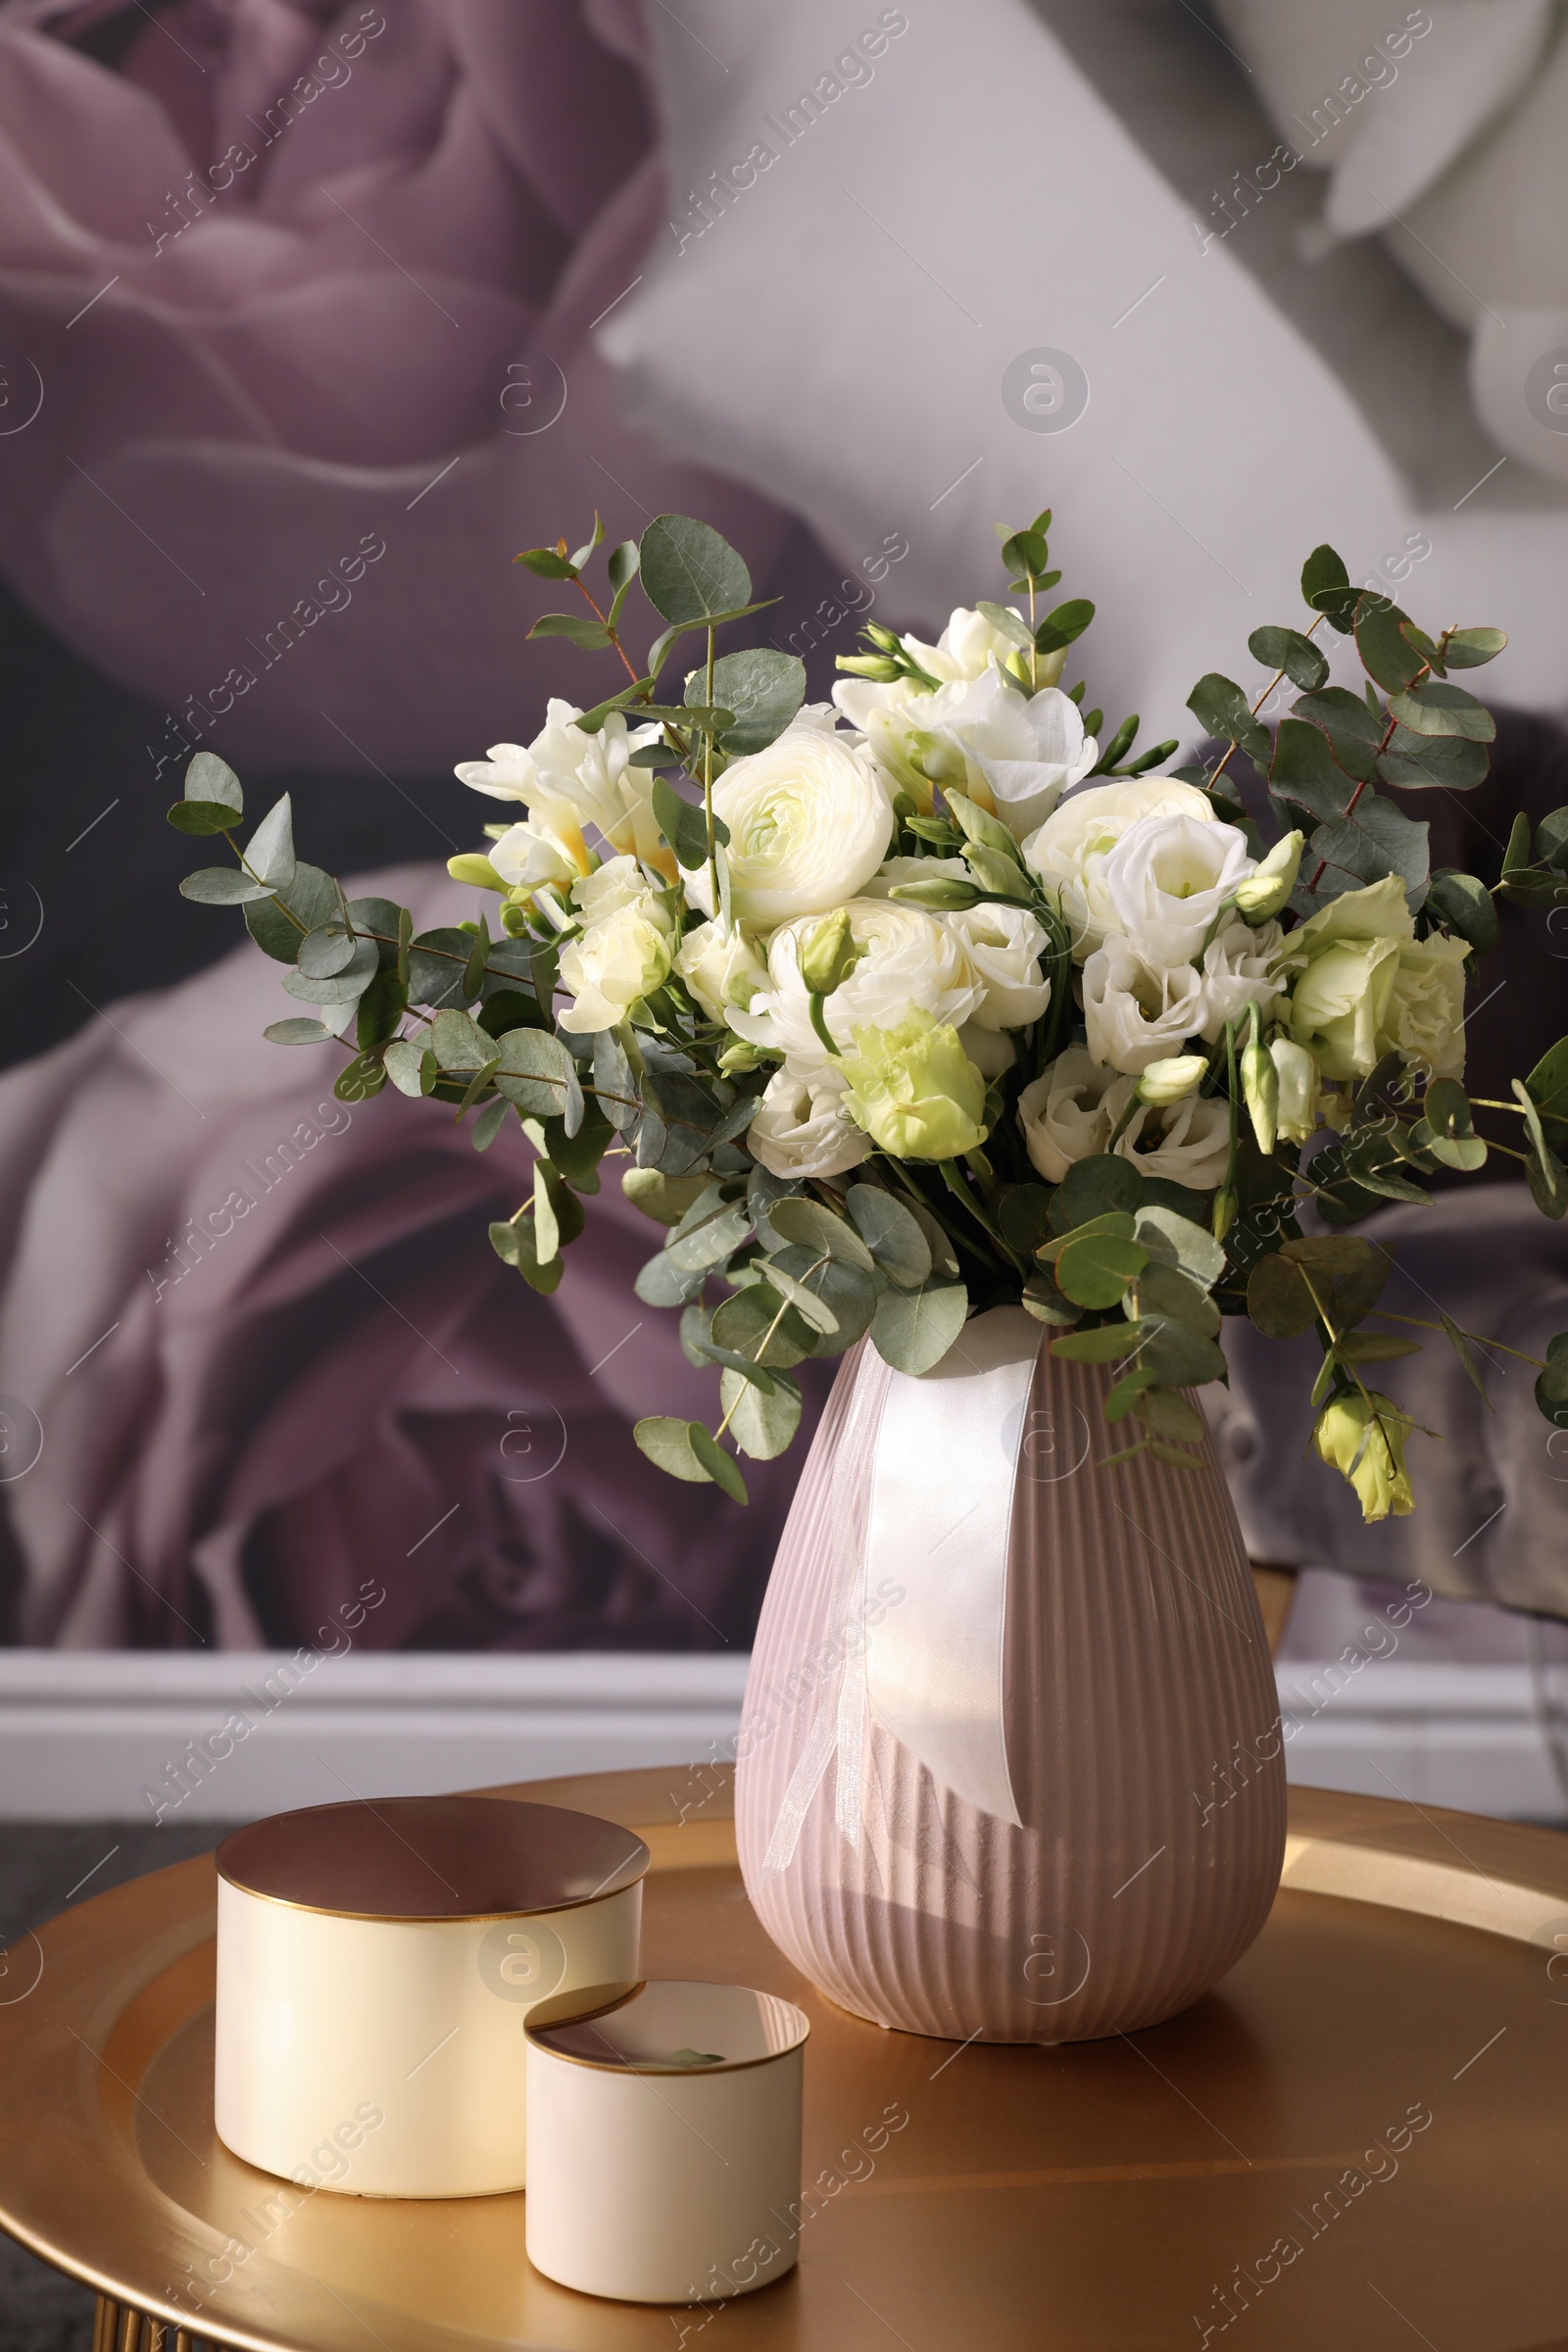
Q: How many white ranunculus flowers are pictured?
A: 3